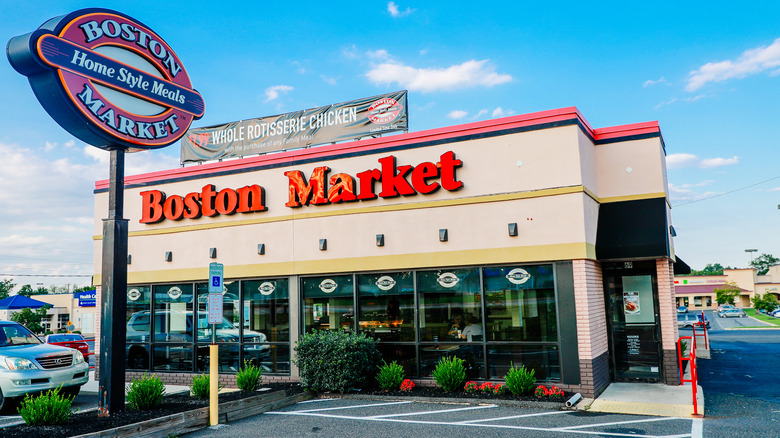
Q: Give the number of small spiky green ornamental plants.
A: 7